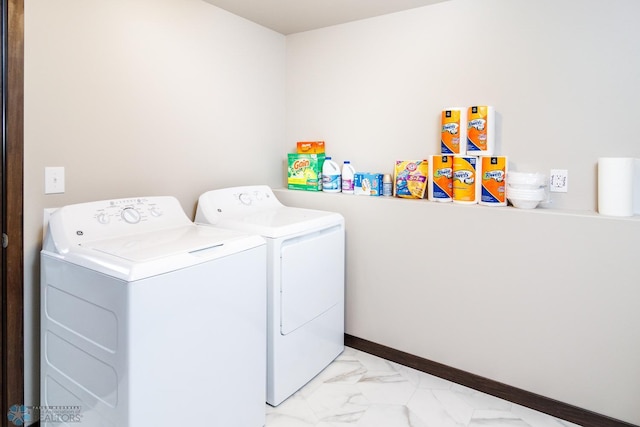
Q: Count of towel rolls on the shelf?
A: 6